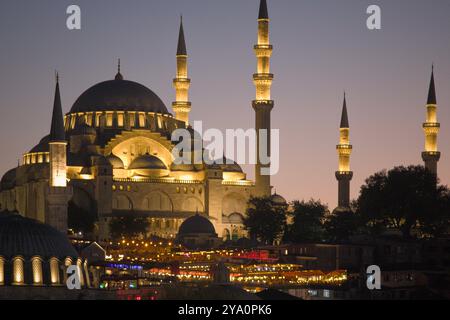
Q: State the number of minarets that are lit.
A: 5